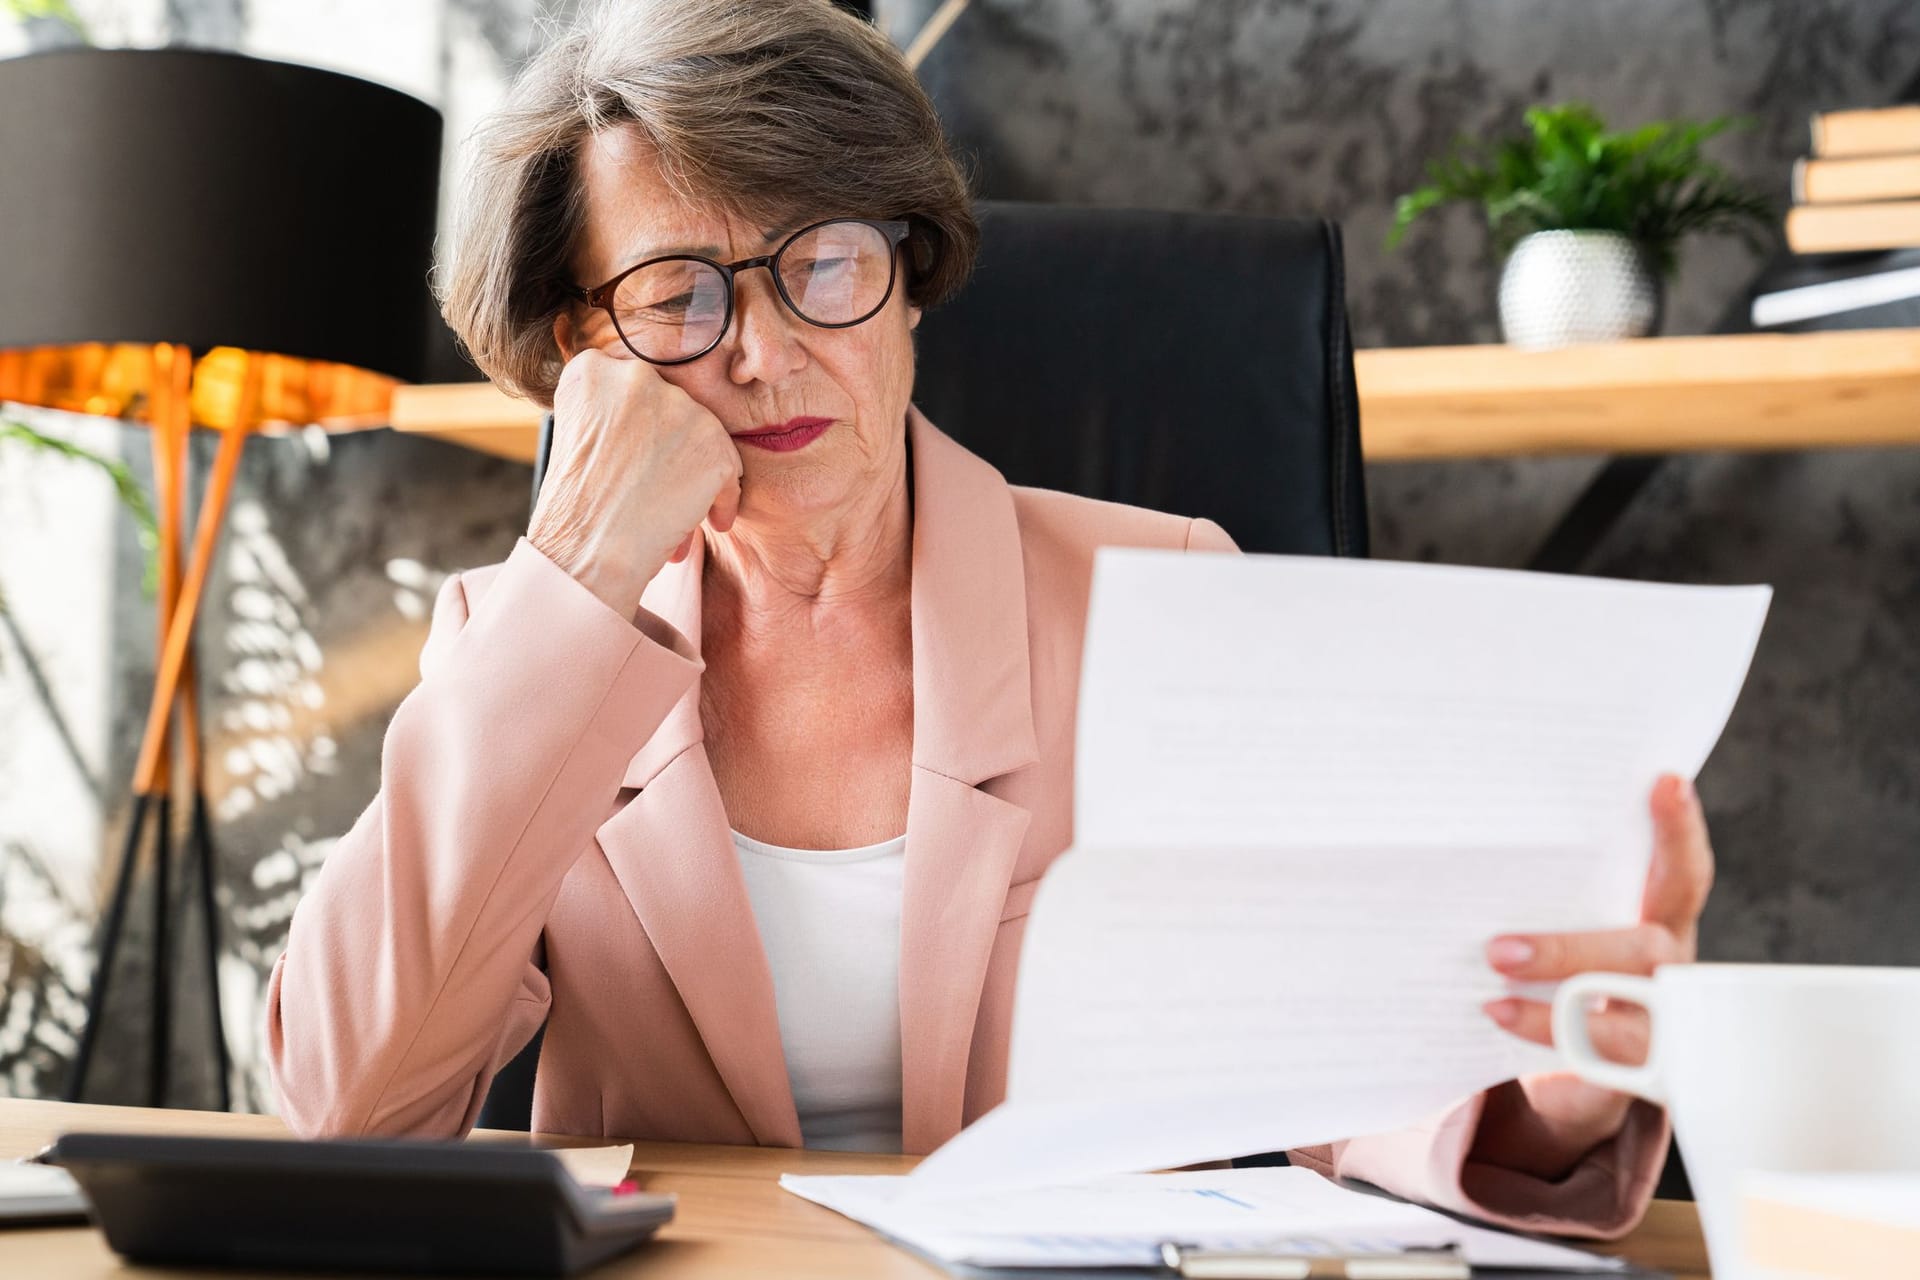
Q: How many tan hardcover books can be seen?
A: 3